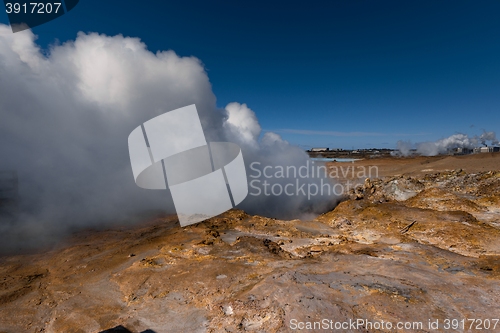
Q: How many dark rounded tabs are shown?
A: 1